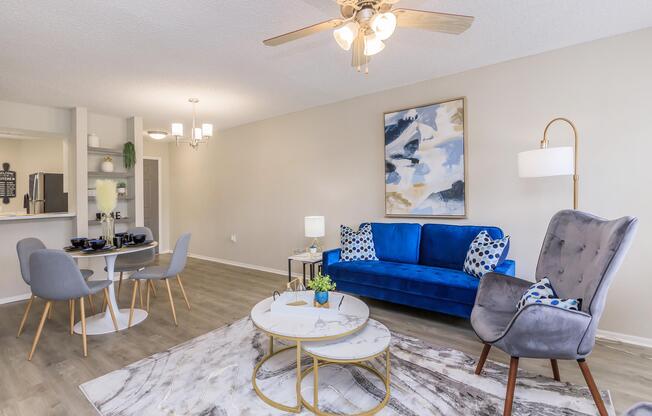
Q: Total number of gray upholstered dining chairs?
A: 4